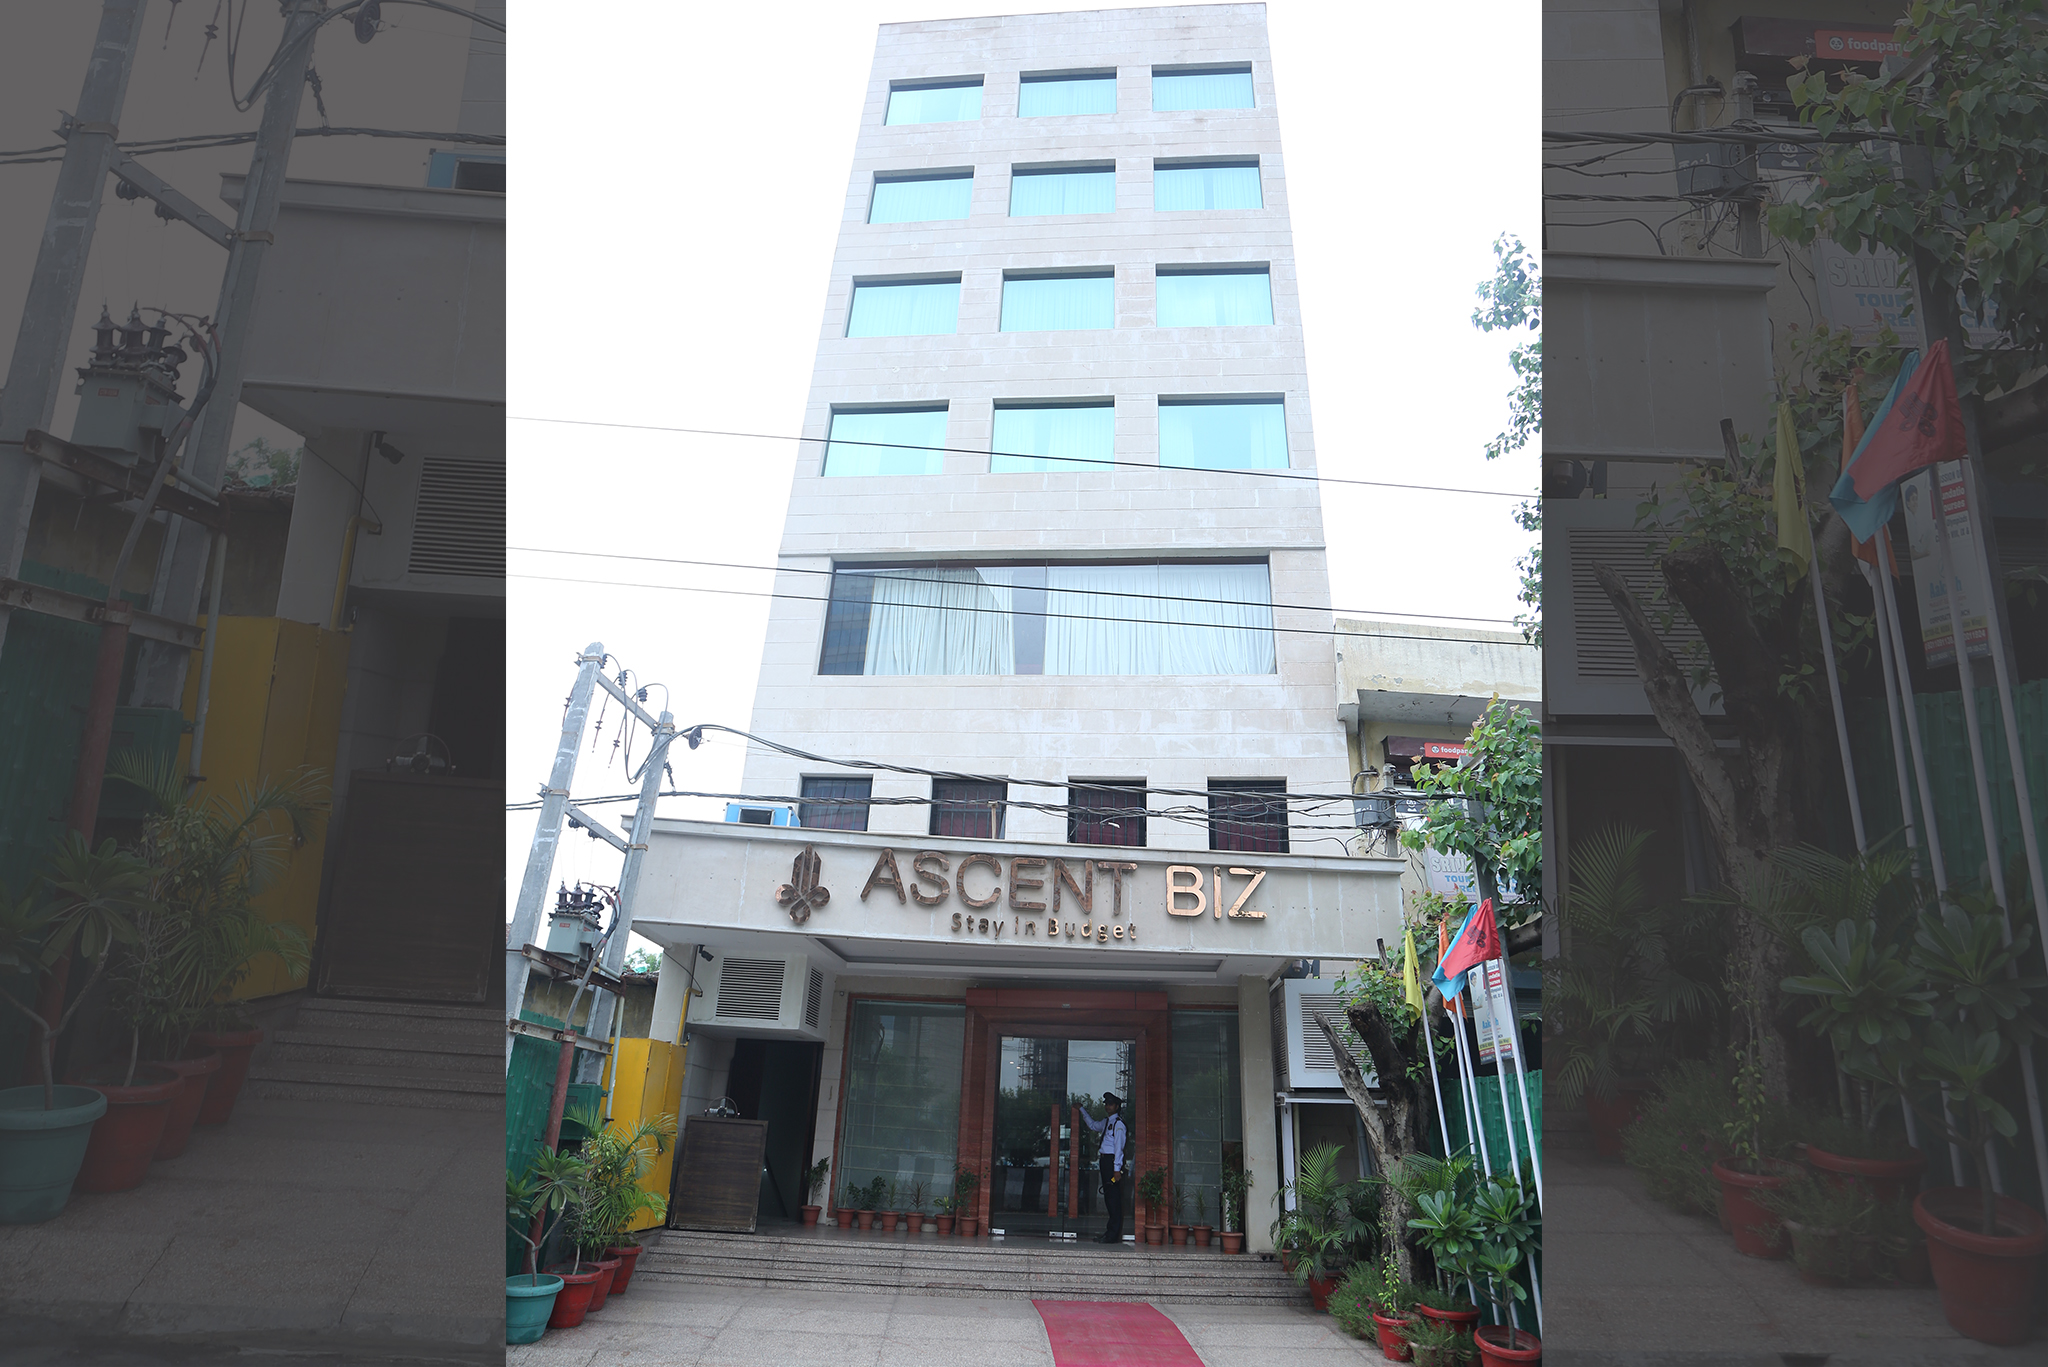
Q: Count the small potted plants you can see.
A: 11